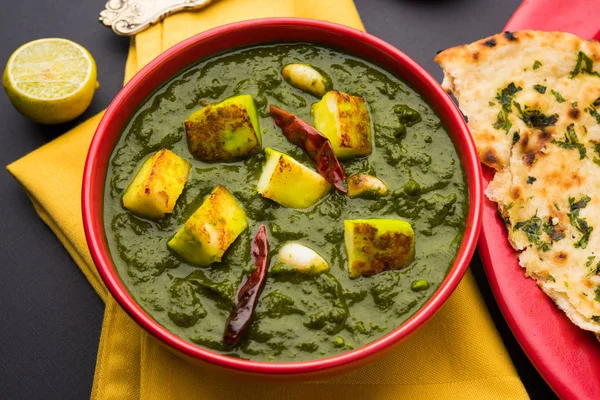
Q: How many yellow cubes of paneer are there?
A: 6